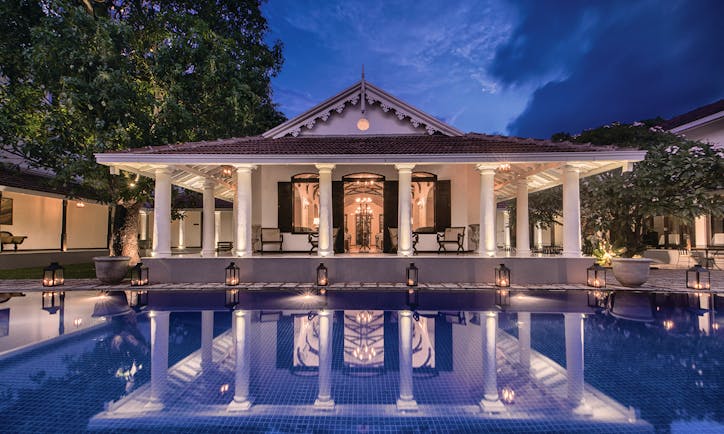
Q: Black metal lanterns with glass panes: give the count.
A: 8